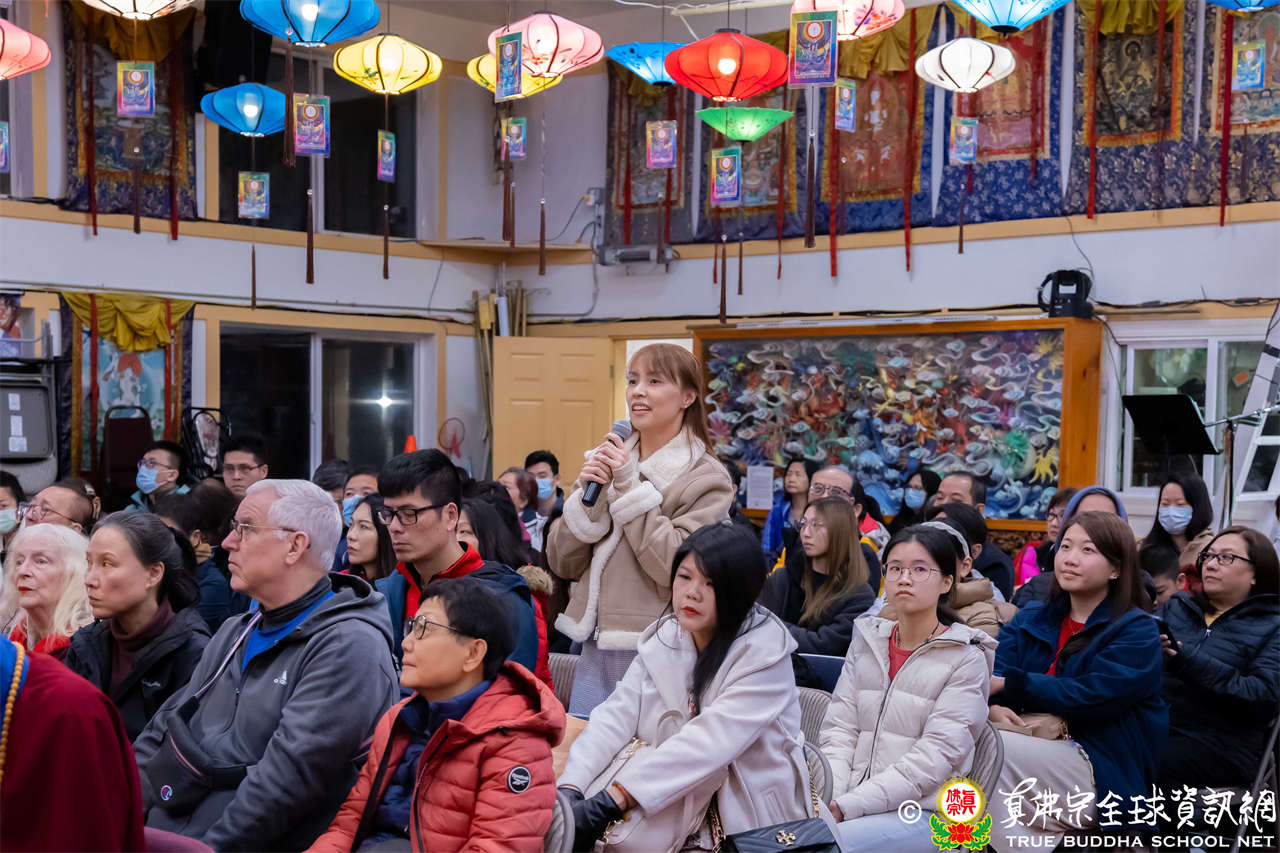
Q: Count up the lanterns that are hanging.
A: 14